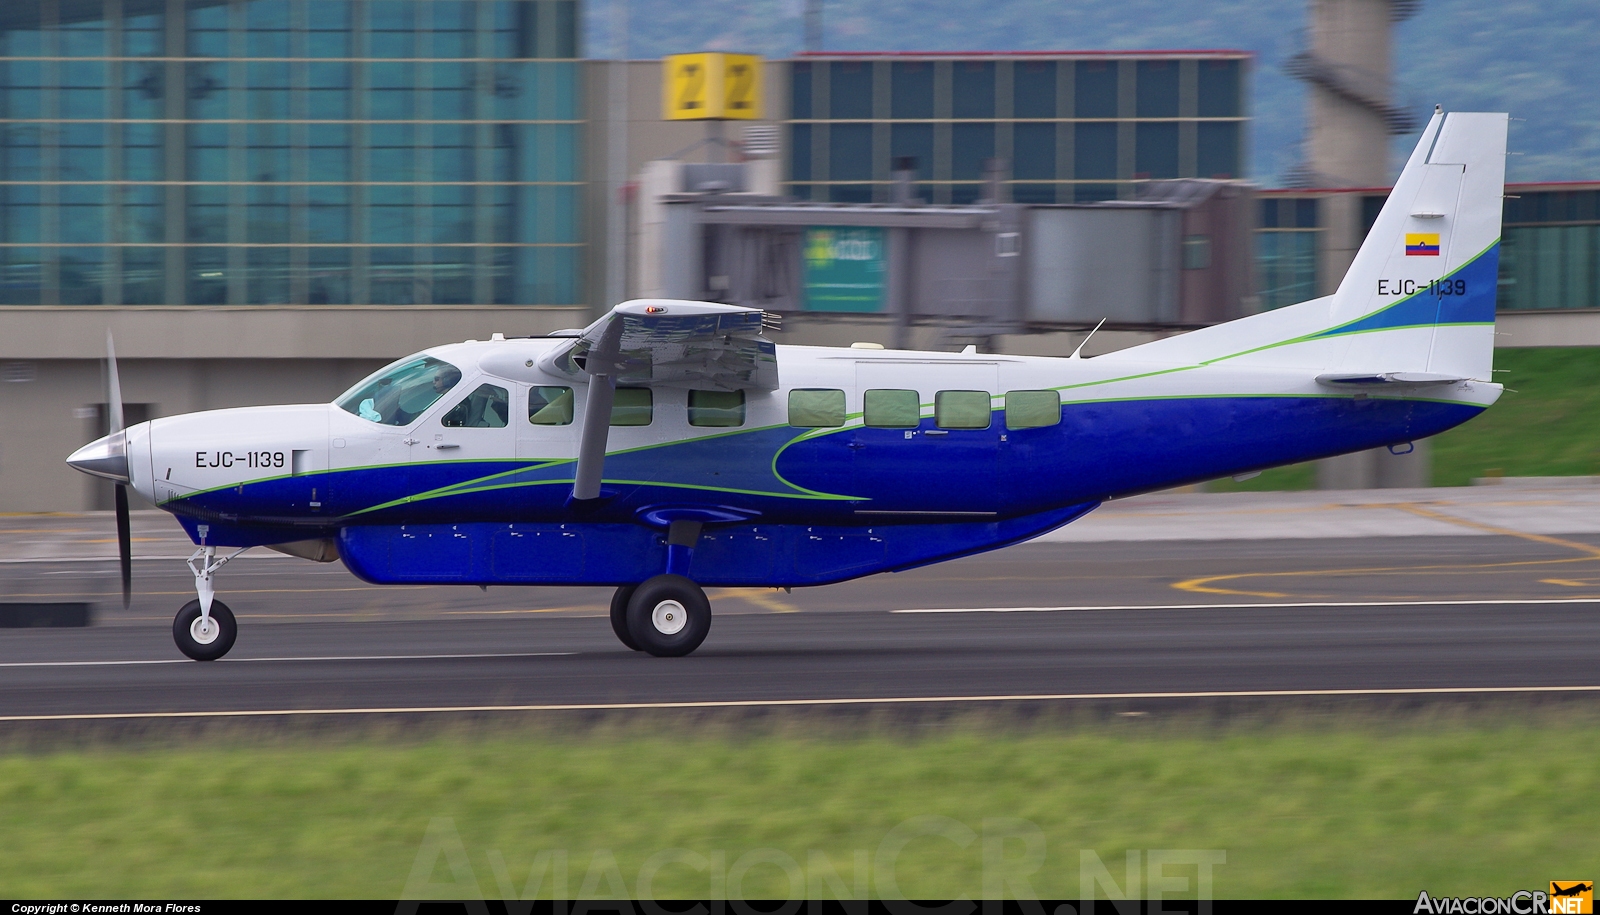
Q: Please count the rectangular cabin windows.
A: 7